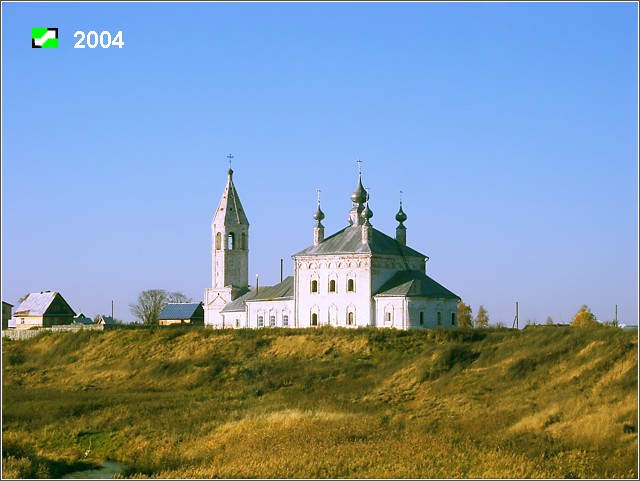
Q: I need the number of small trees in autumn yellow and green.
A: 3